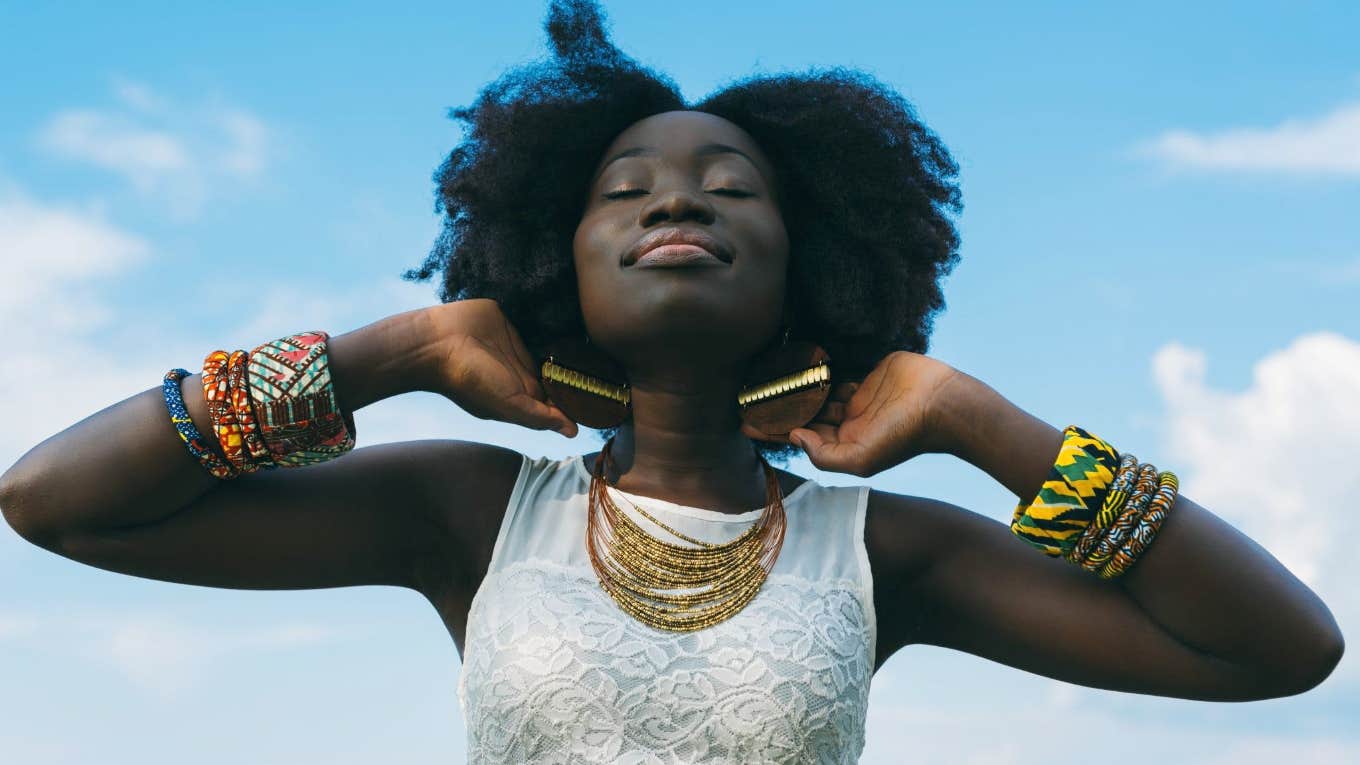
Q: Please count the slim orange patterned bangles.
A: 2